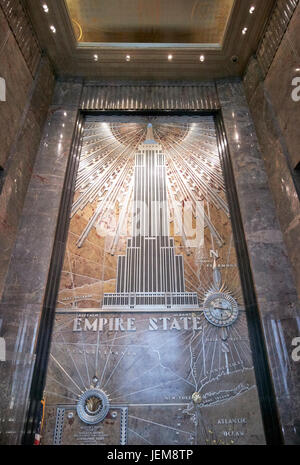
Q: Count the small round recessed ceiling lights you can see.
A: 8